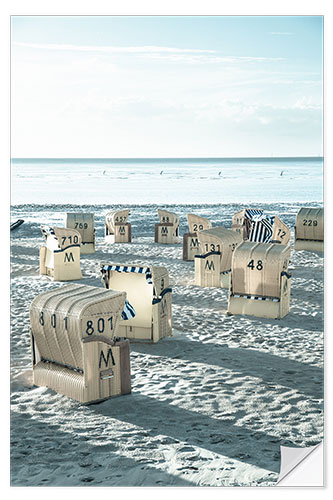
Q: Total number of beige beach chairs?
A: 12